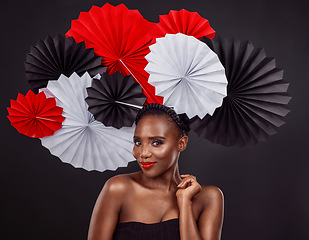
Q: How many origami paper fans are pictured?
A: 8